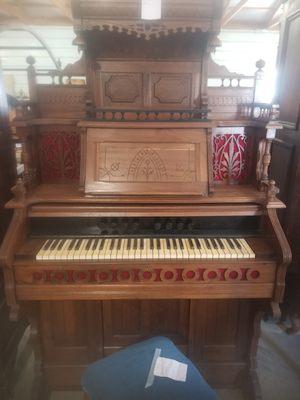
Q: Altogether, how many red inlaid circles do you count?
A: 11